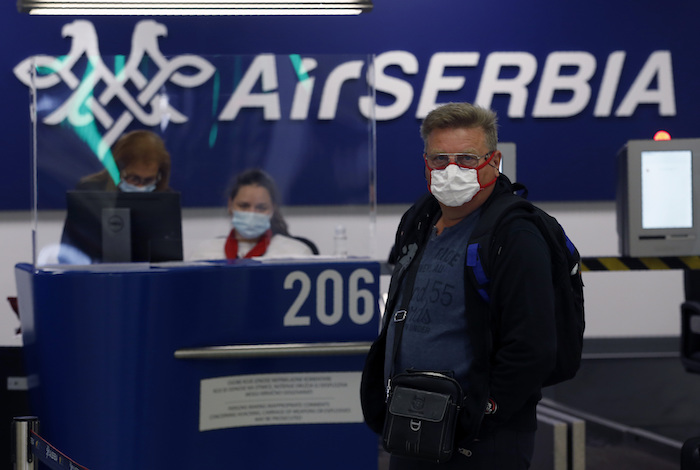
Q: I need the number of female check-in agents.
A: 2